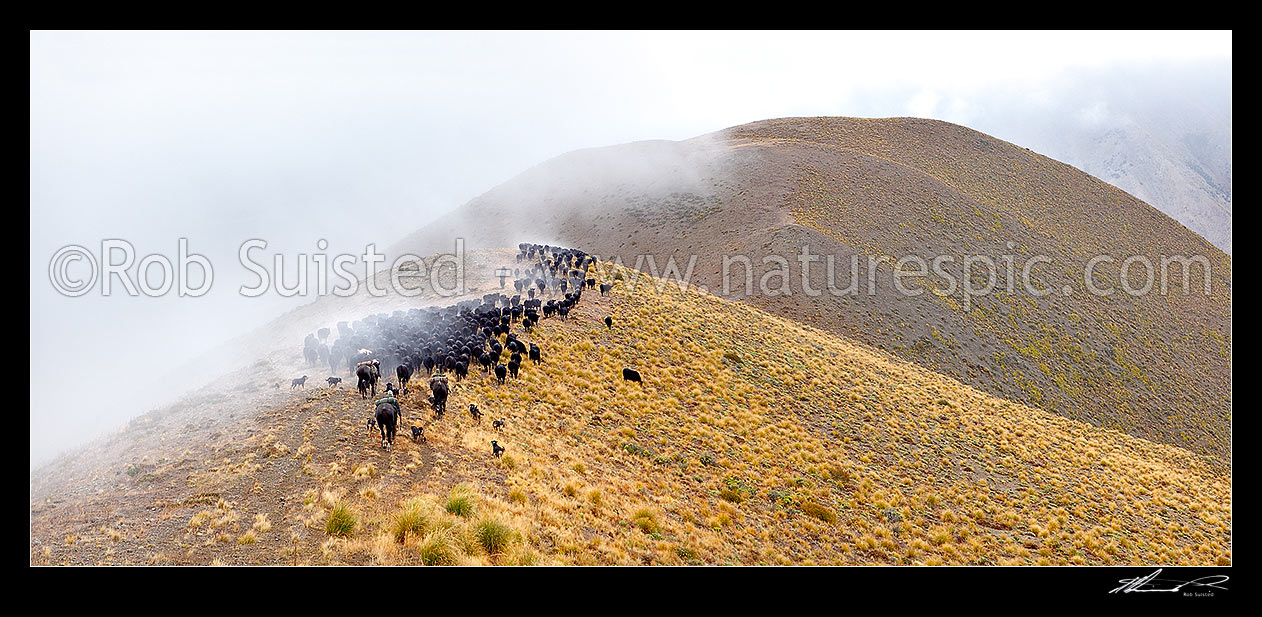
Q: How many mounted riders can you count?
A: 3